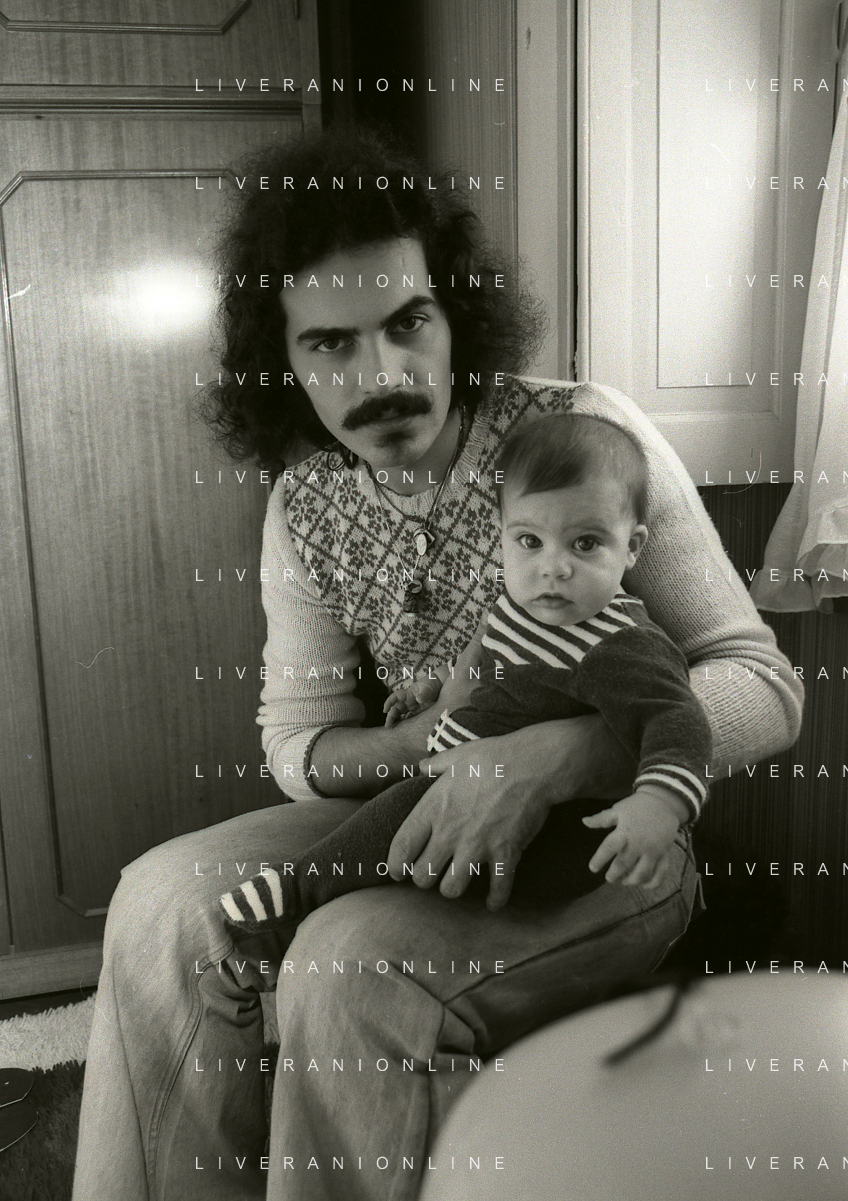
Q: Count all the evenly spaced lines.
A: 12